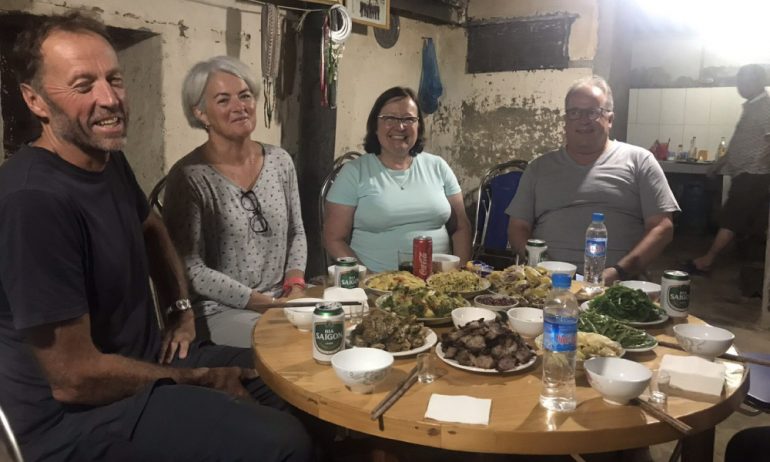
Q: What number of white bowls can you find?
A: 10